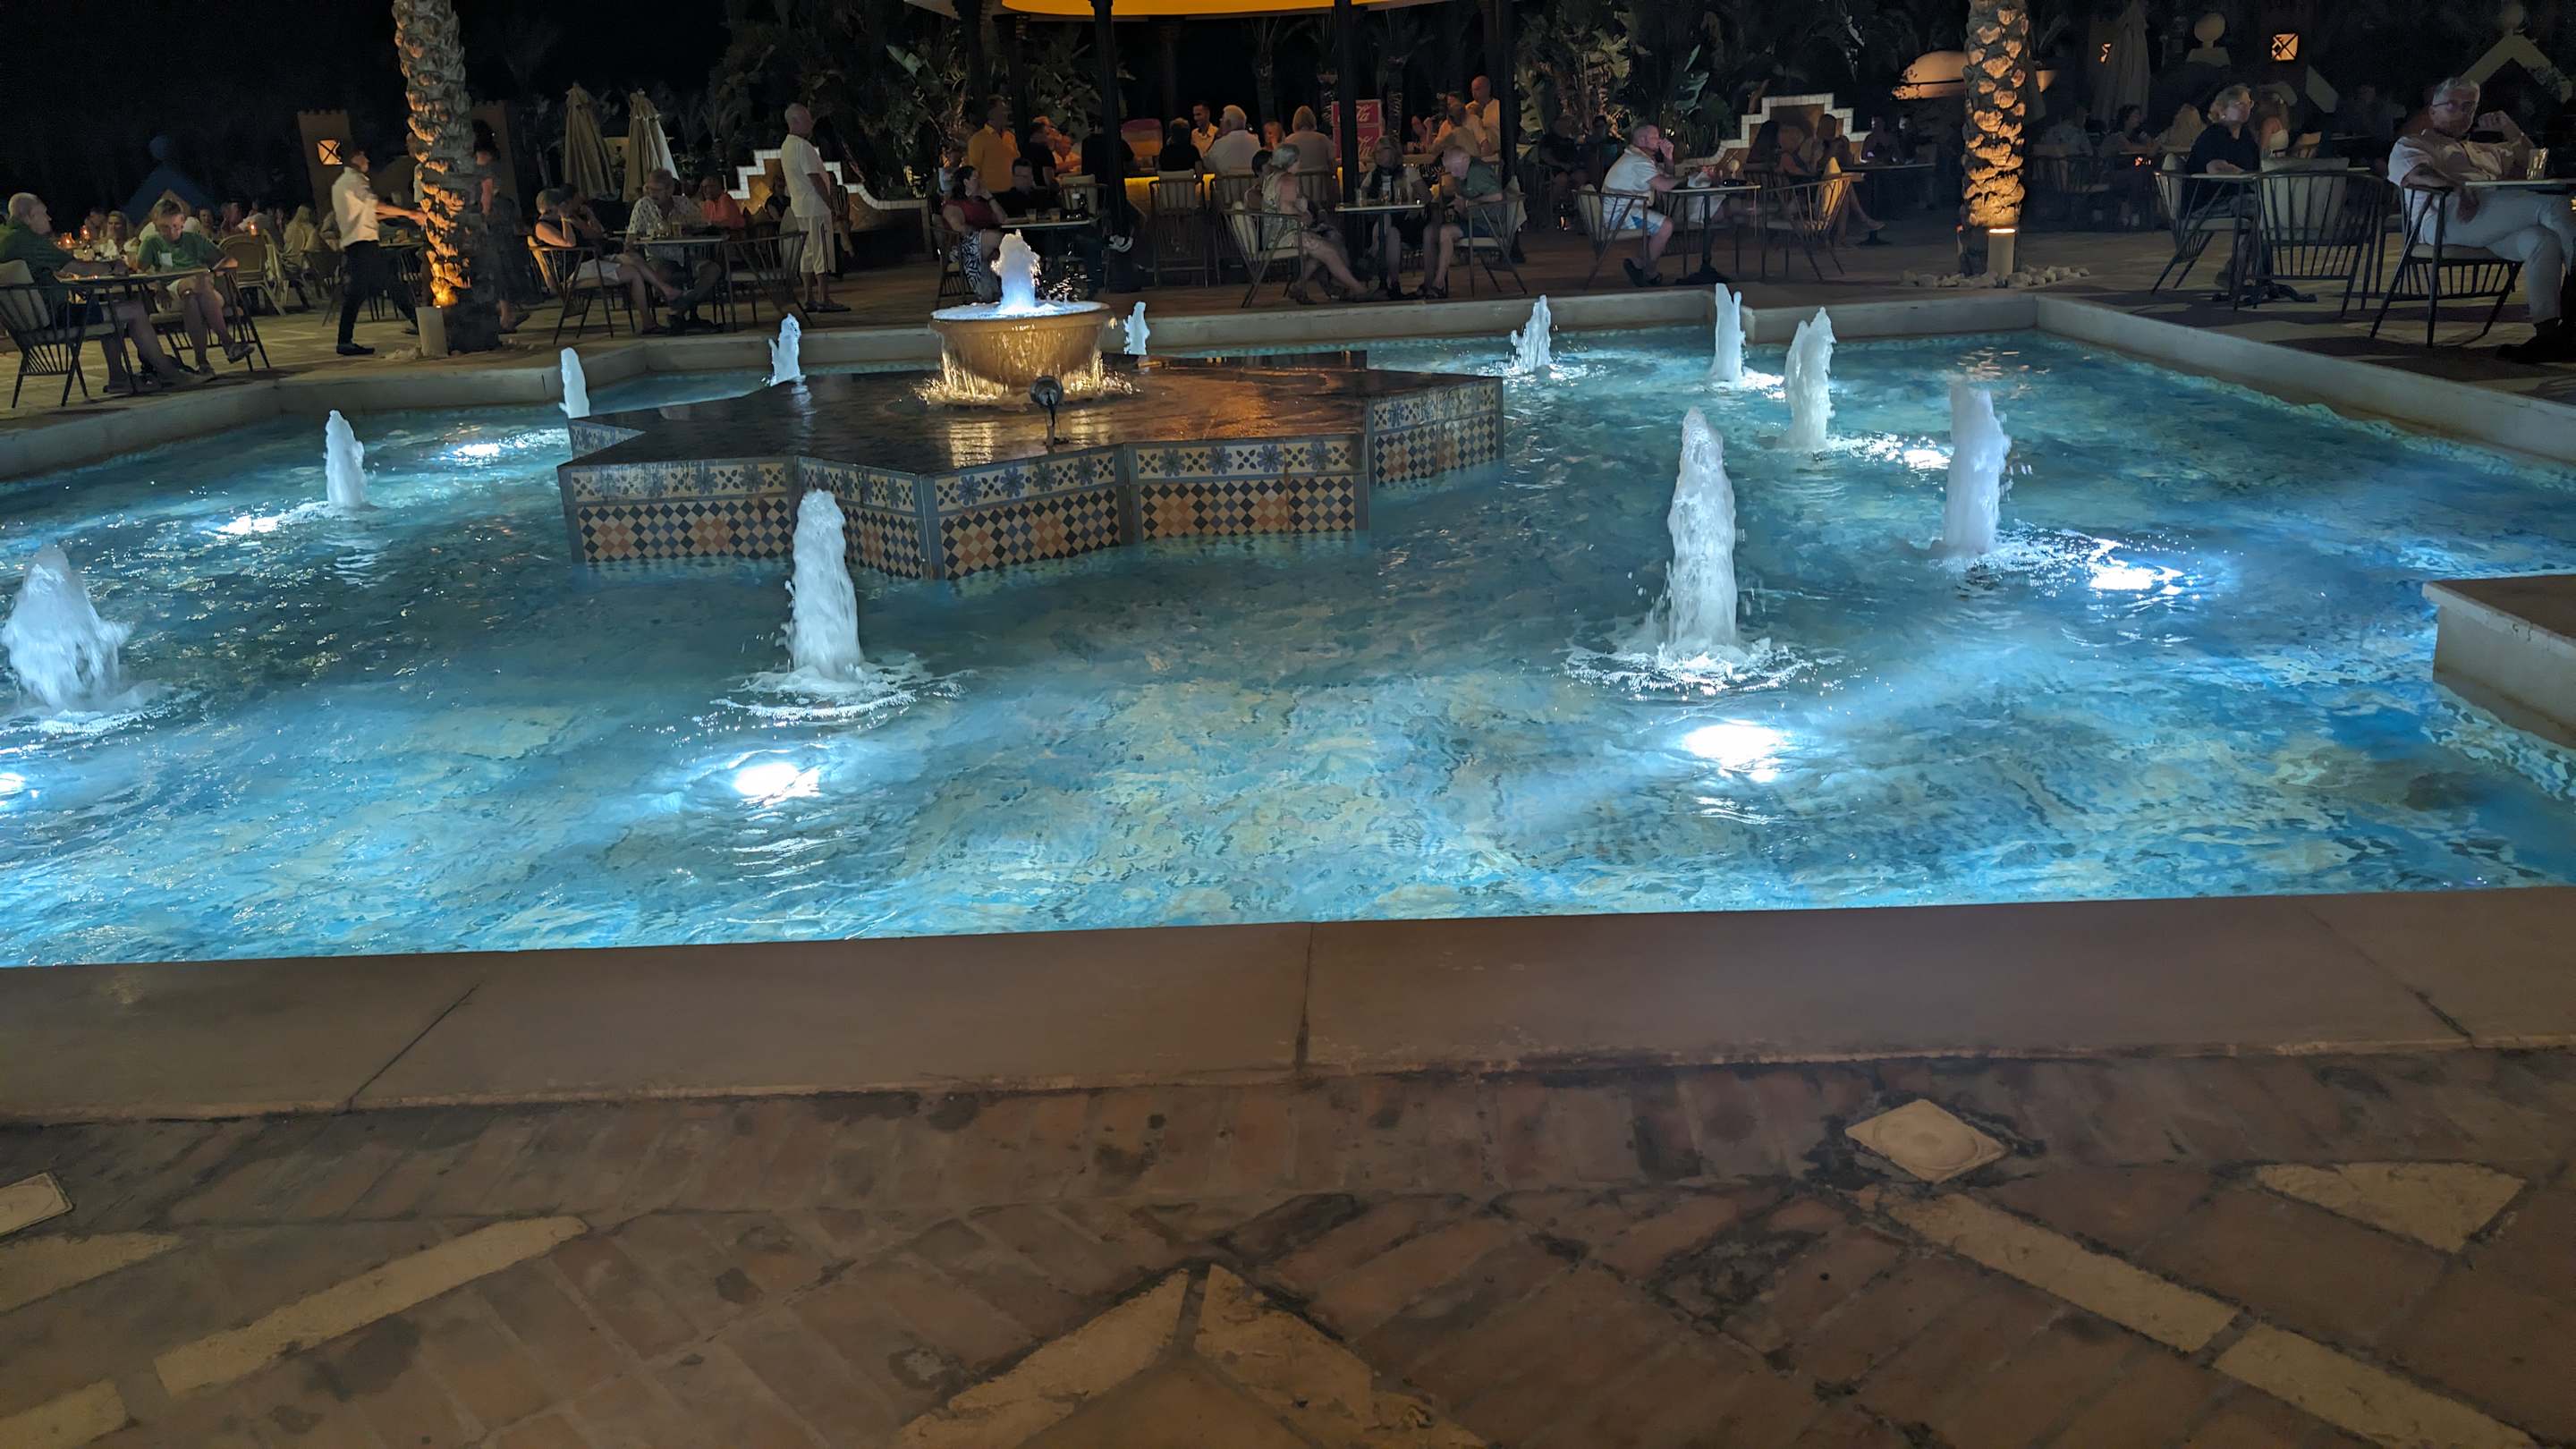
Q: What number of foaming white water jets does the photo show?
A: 12